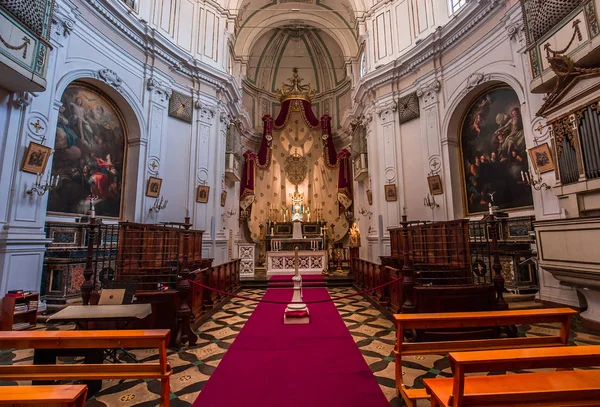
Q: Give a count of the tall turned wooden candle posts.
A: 4